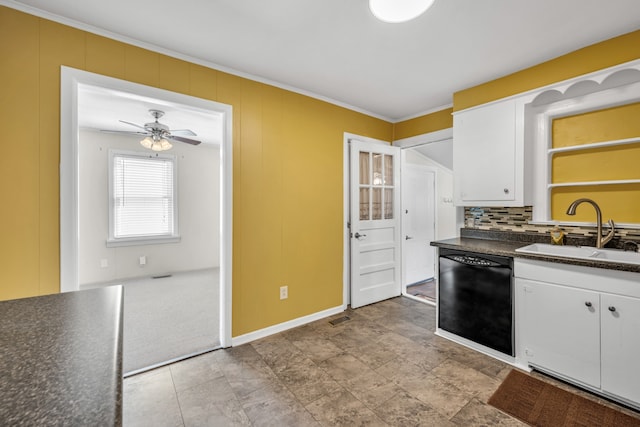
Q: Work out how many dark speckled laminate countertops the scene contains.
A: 2